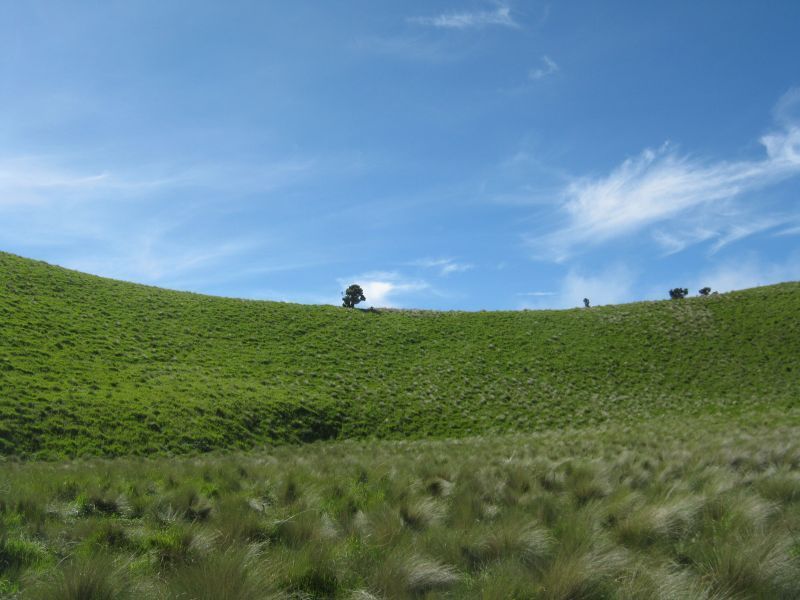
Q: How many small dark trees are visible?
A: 4